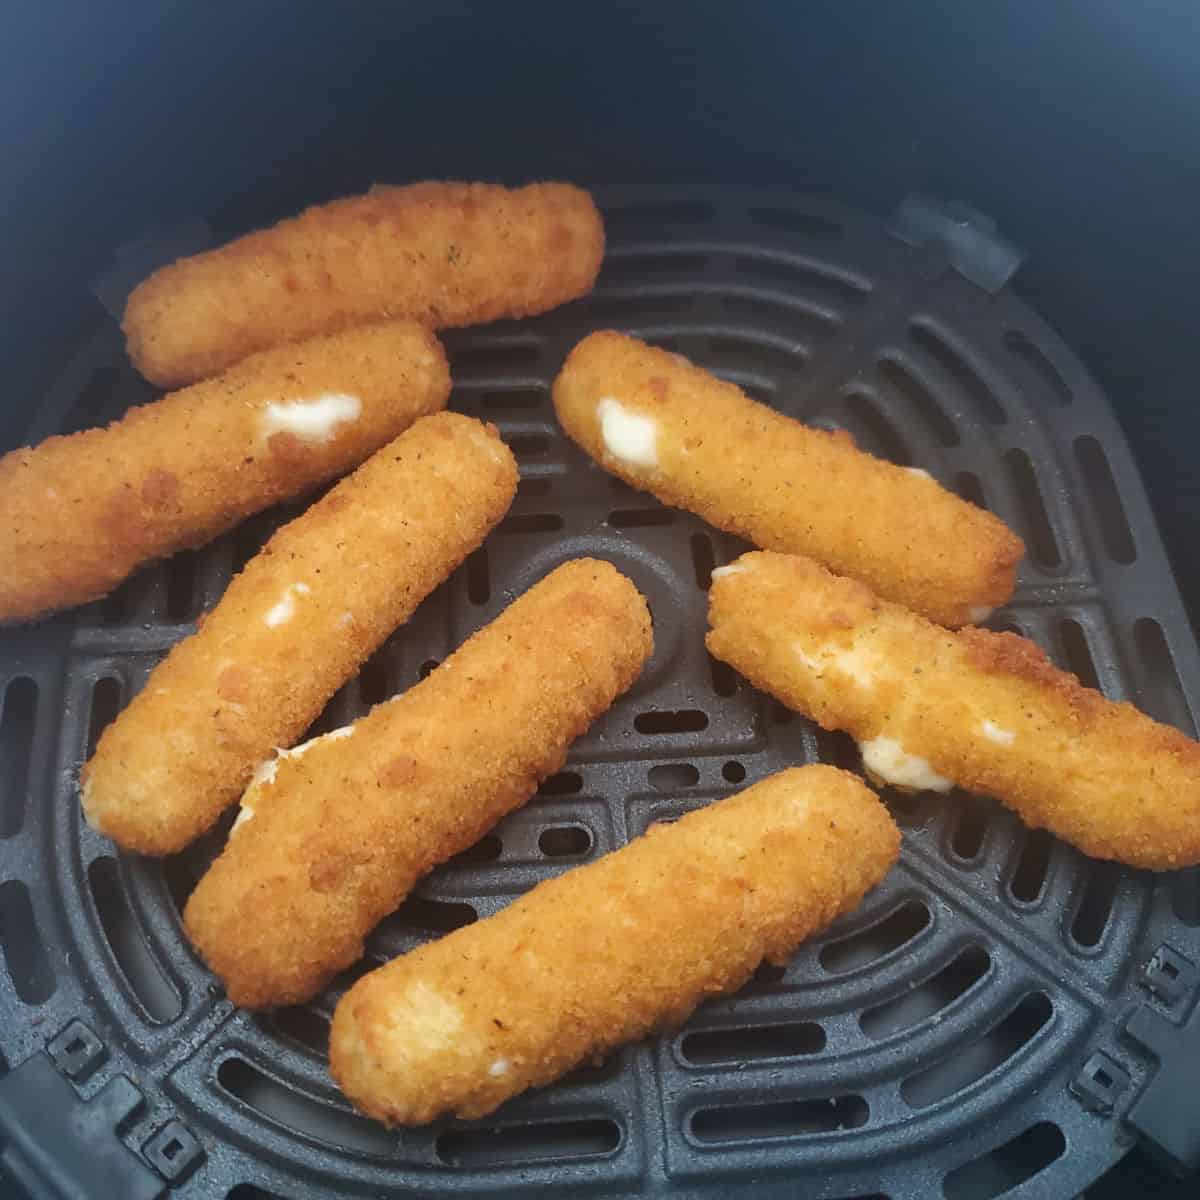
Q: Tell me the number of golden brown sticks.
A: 7